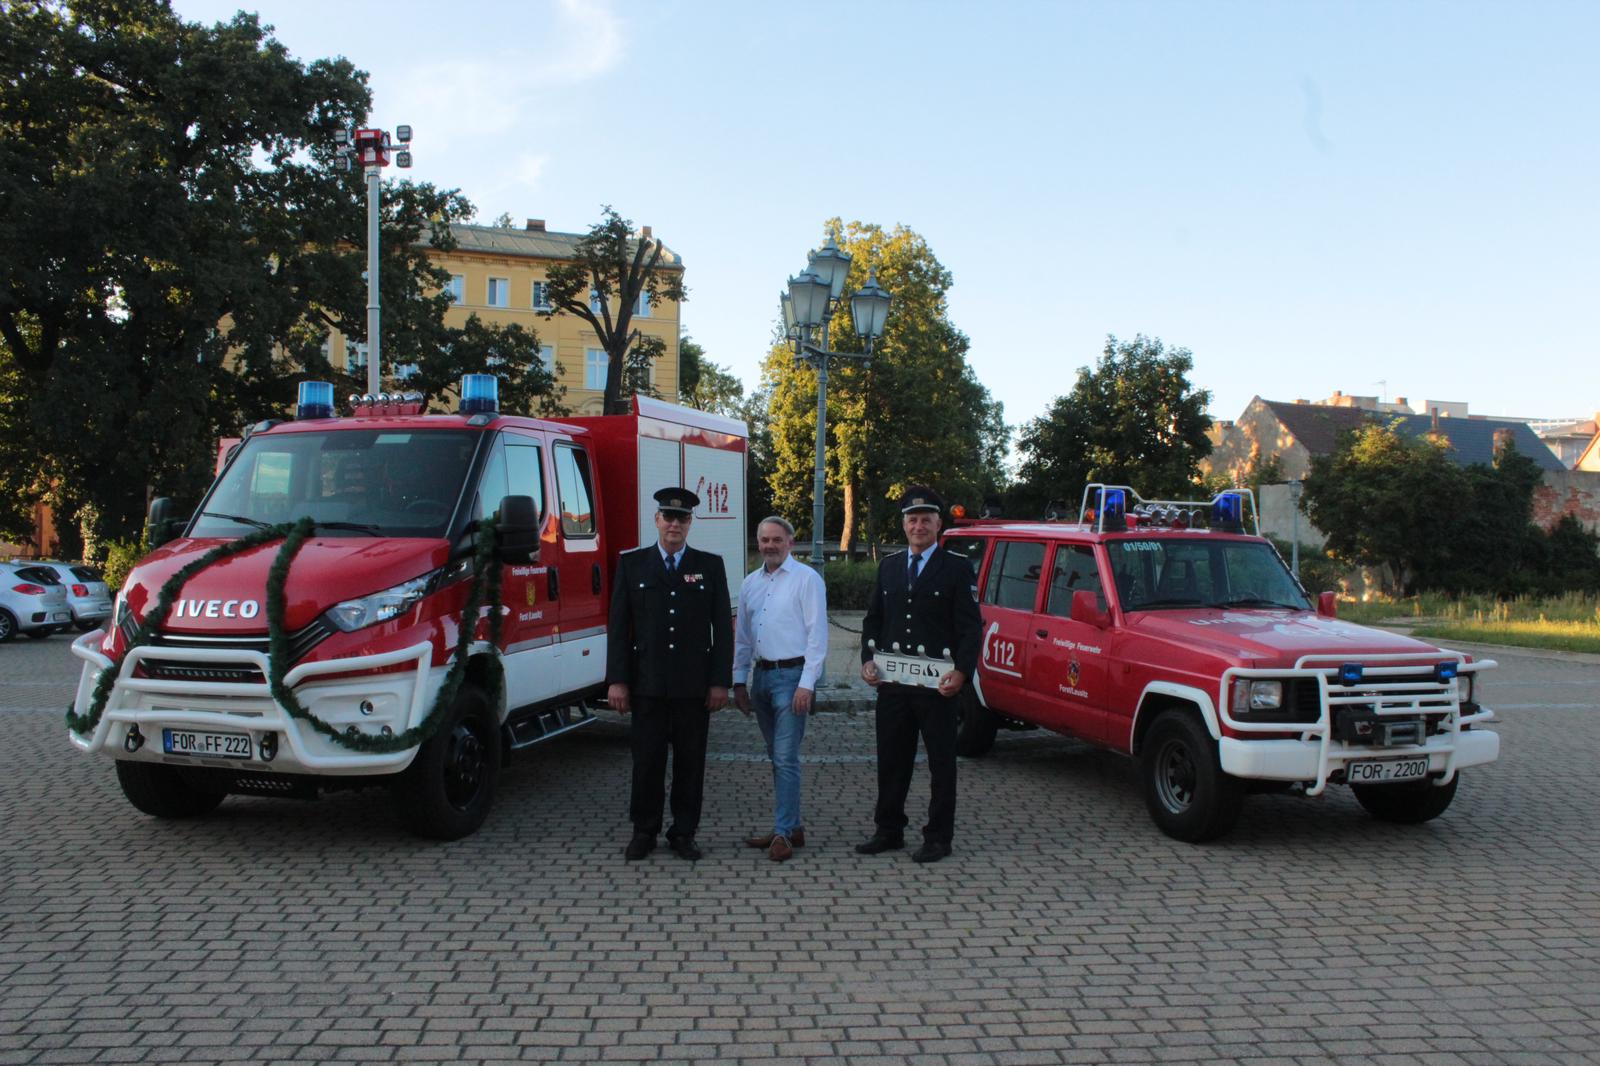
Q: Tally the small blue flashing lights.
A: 2